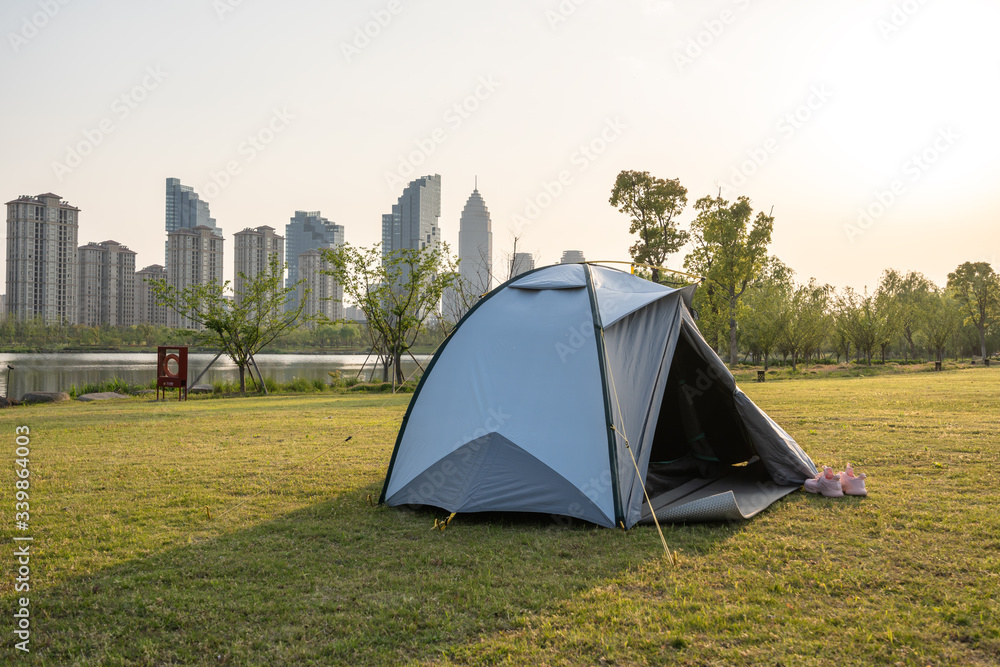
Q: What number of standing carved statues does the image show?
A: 0